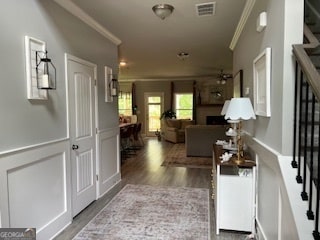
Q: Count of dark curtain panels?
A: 3